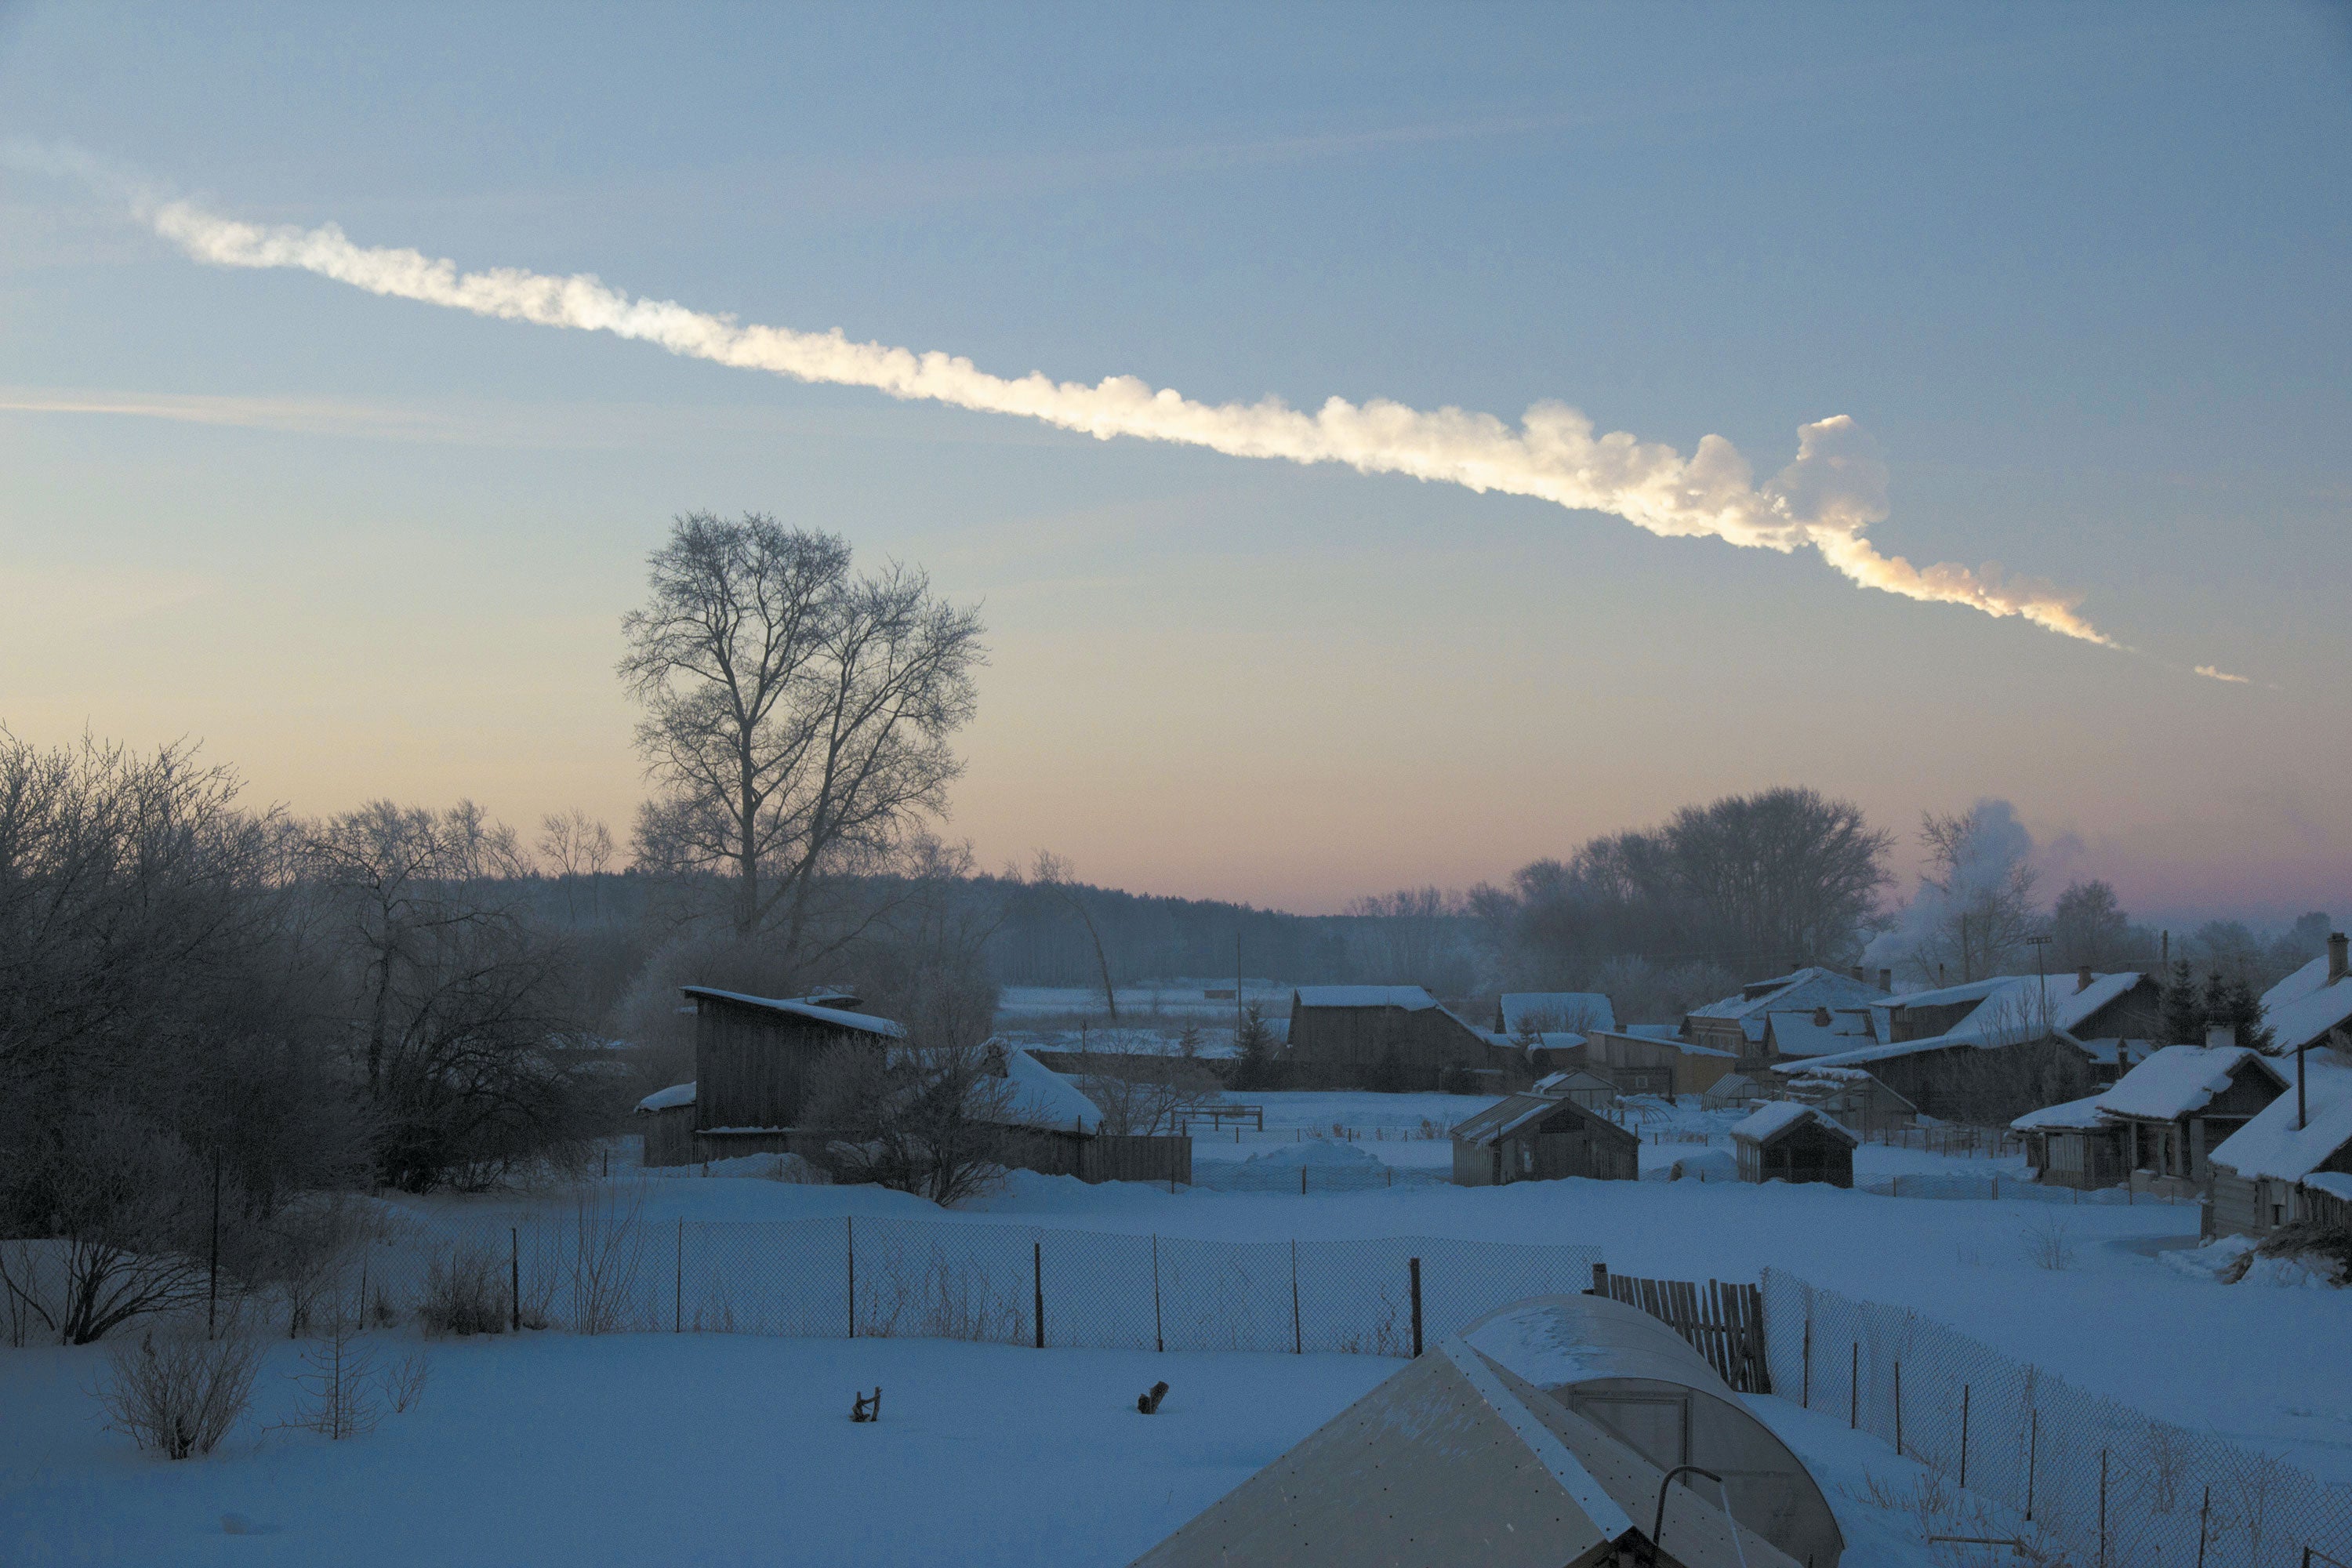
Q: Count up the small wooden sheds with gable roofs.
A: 2